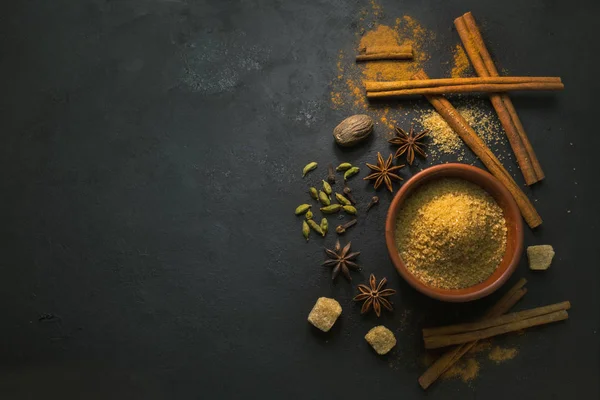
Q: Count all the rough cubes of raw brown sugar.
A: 3